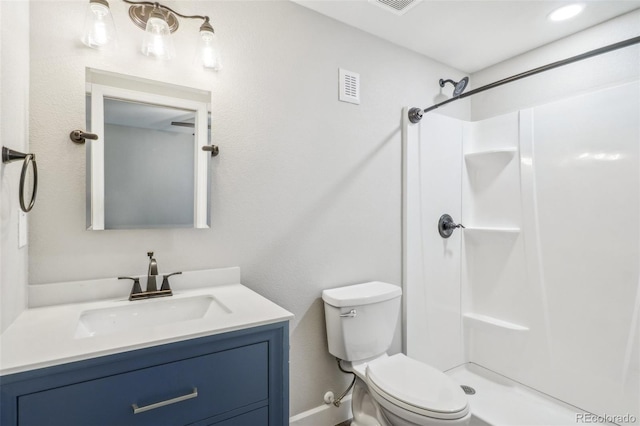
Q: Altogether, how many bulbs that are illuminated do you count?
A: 4